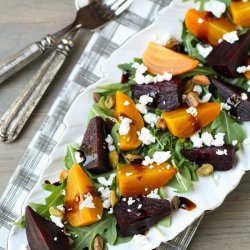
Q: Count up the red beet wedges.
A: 7